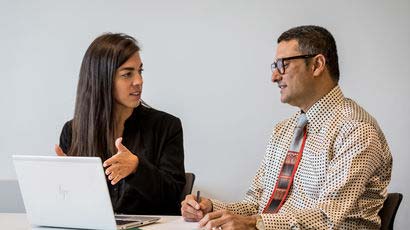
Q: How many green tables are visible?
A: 0